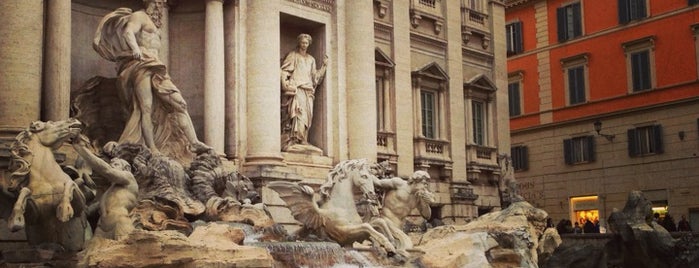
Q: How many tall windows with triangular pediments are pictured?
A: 3